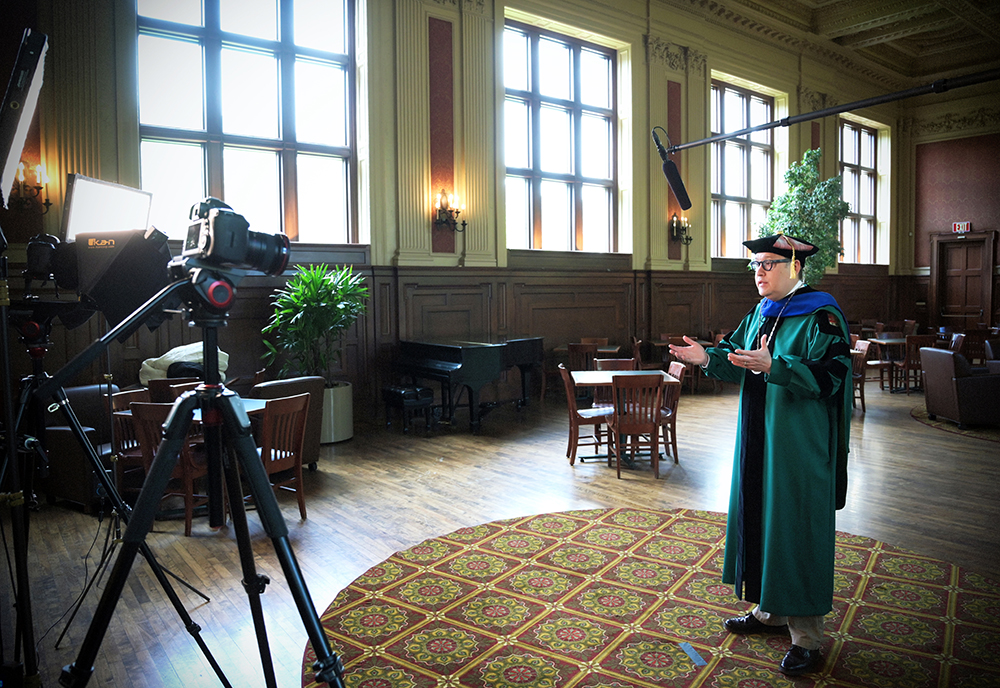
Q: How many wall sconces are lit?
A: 3